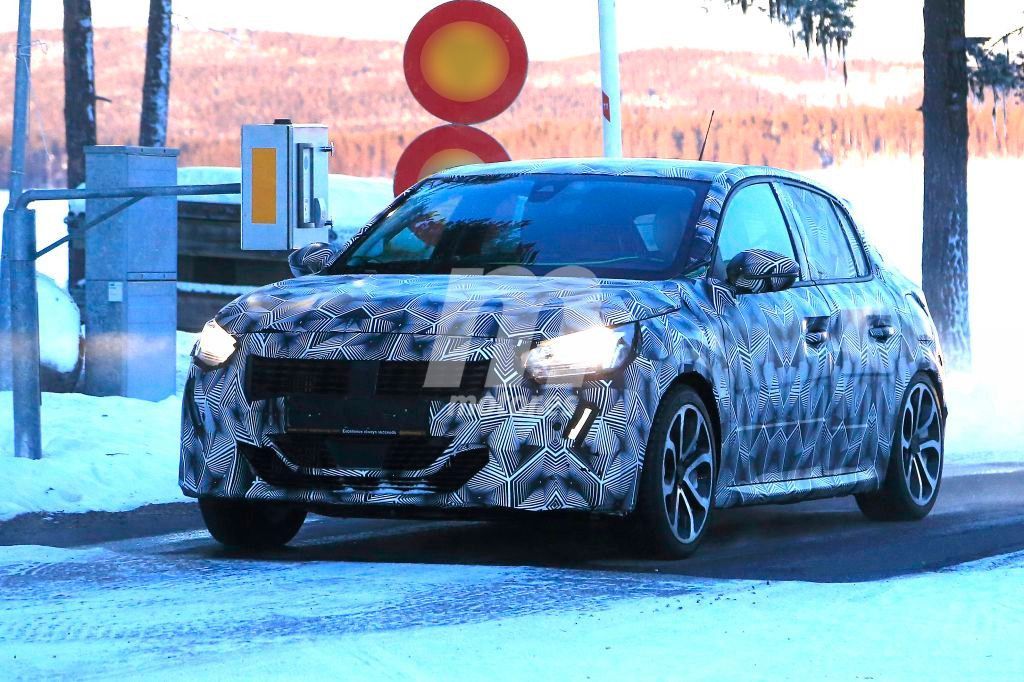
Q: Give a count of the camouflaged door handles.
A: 2